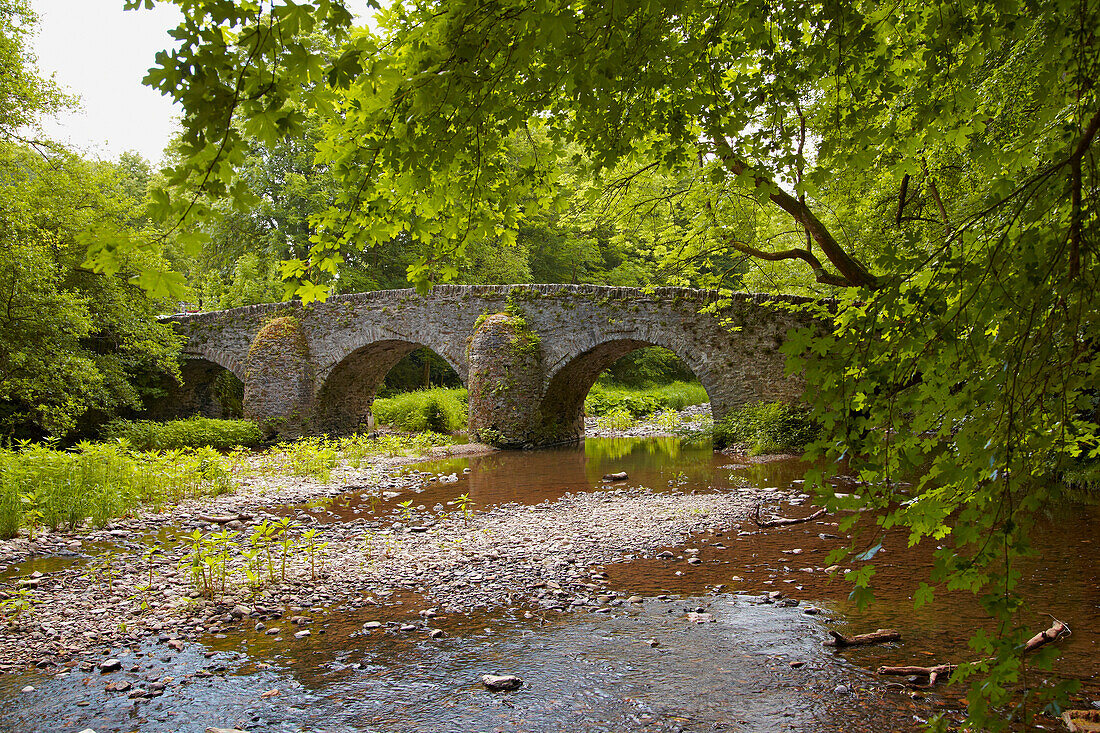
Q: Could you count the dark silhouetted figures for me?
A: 0